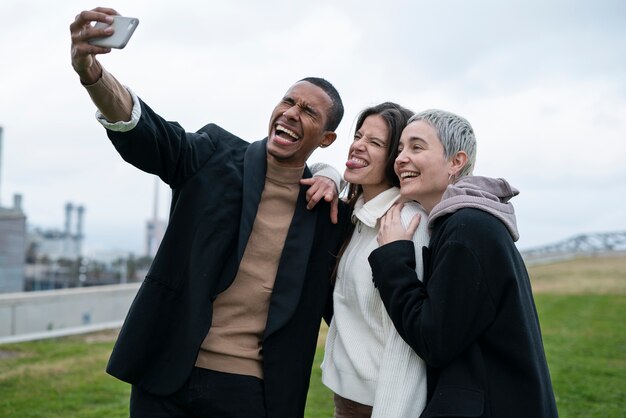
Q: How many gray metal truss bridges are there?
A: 1